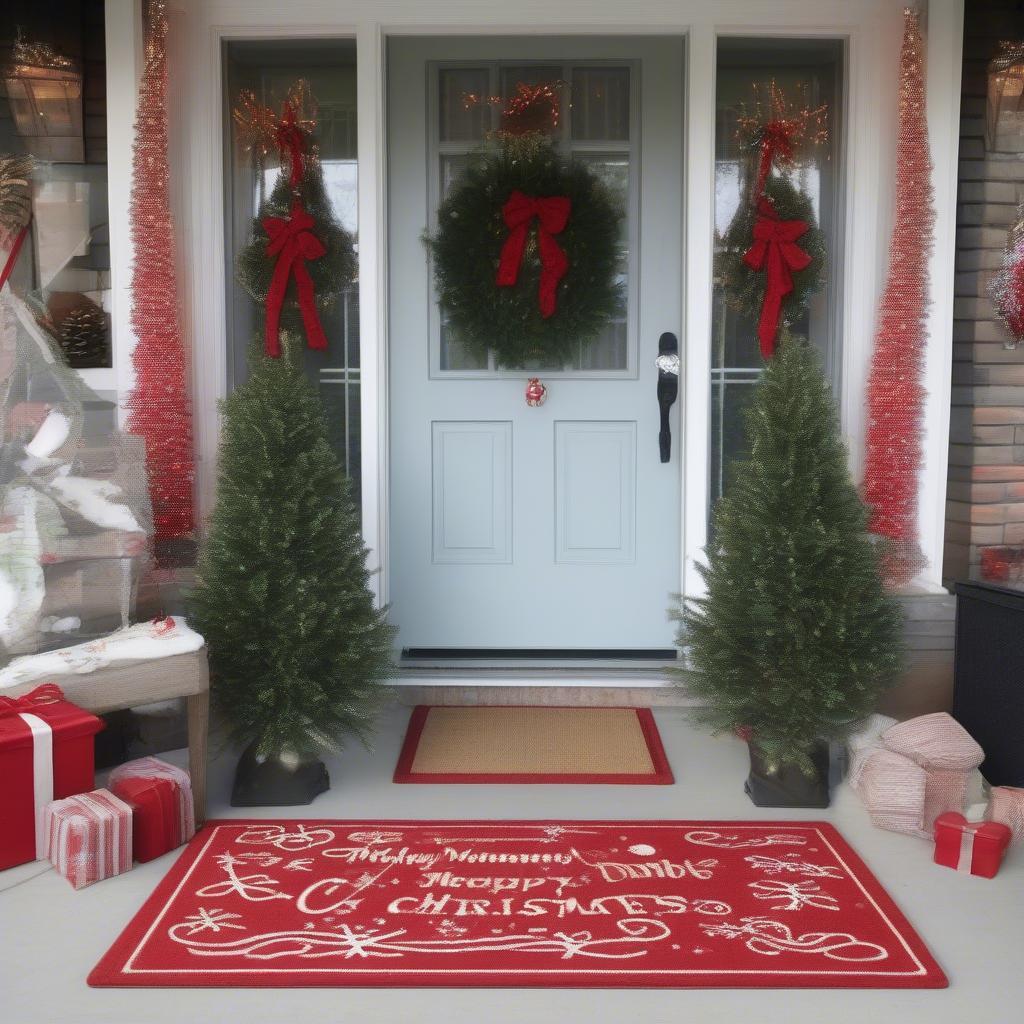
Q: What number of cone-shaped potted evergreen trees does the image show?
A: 2